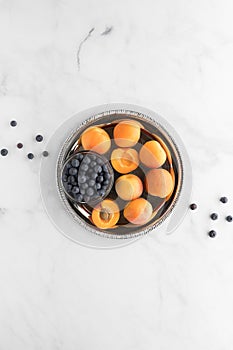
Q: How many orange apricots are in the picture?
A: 8